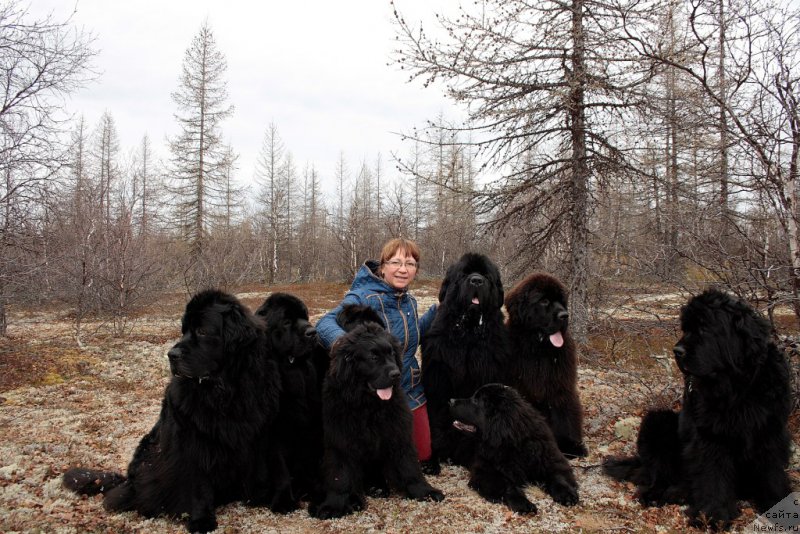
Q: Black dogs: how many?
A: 7